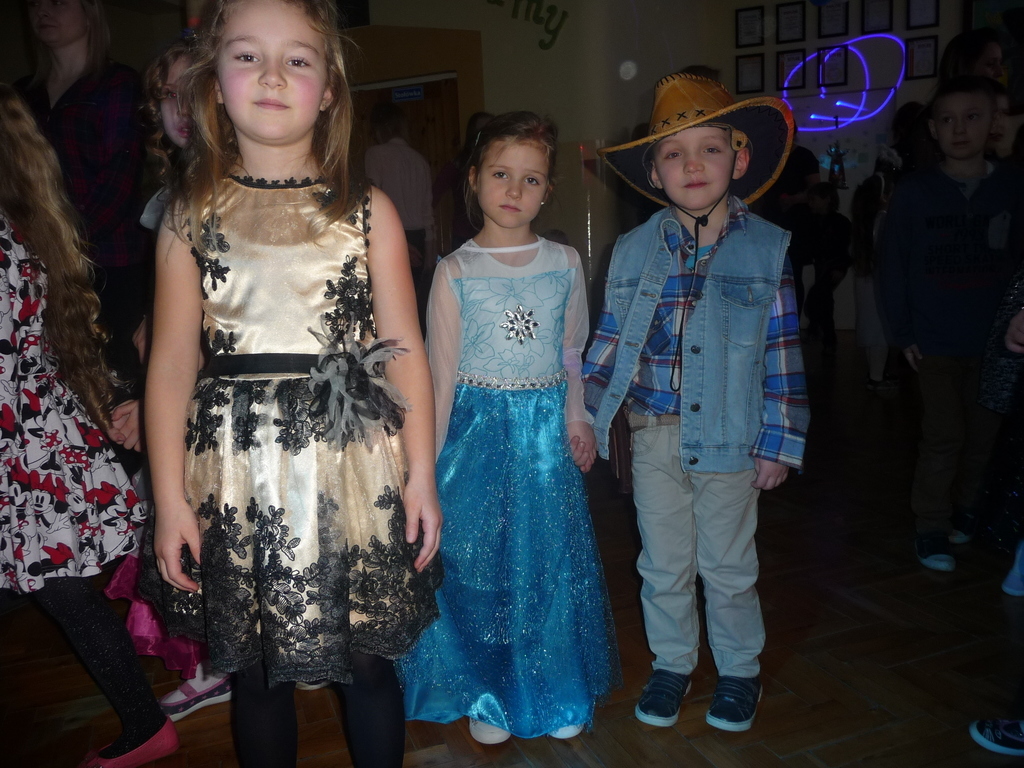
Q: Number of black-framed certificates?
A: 9